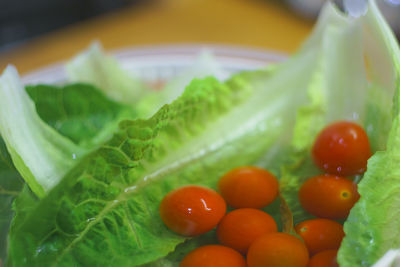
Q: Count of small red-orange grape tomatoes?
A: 9